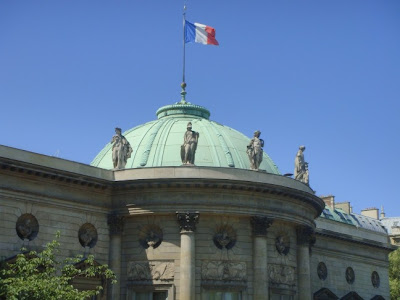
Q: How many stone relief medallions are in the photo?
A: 8